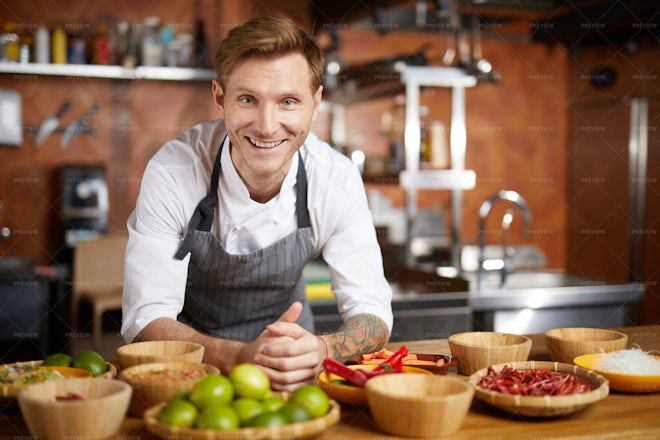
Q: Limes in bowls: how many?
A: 12